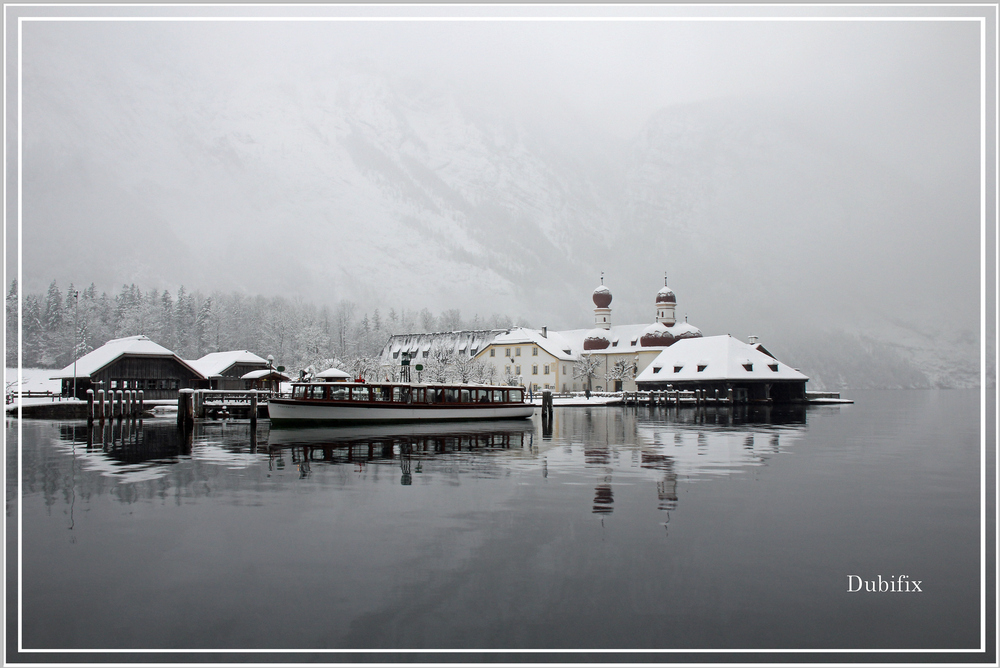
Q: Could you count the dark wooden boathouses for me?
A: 3